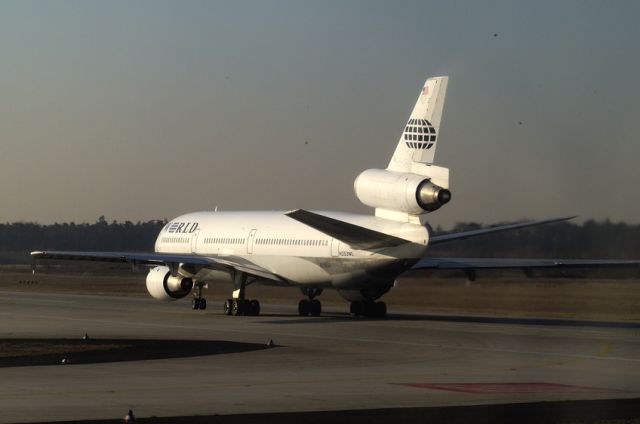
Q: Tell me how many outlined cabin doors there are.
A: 3